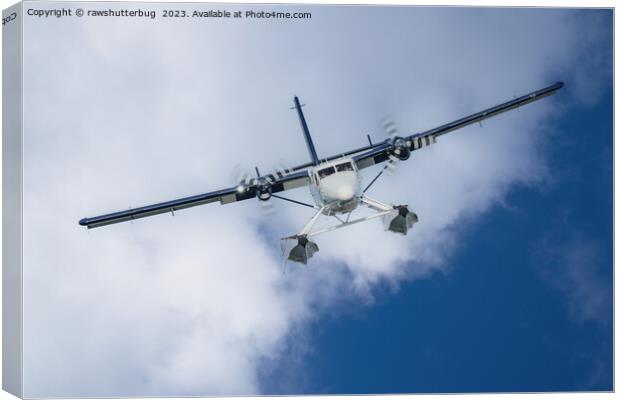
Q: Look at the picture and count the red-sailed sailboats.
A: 0